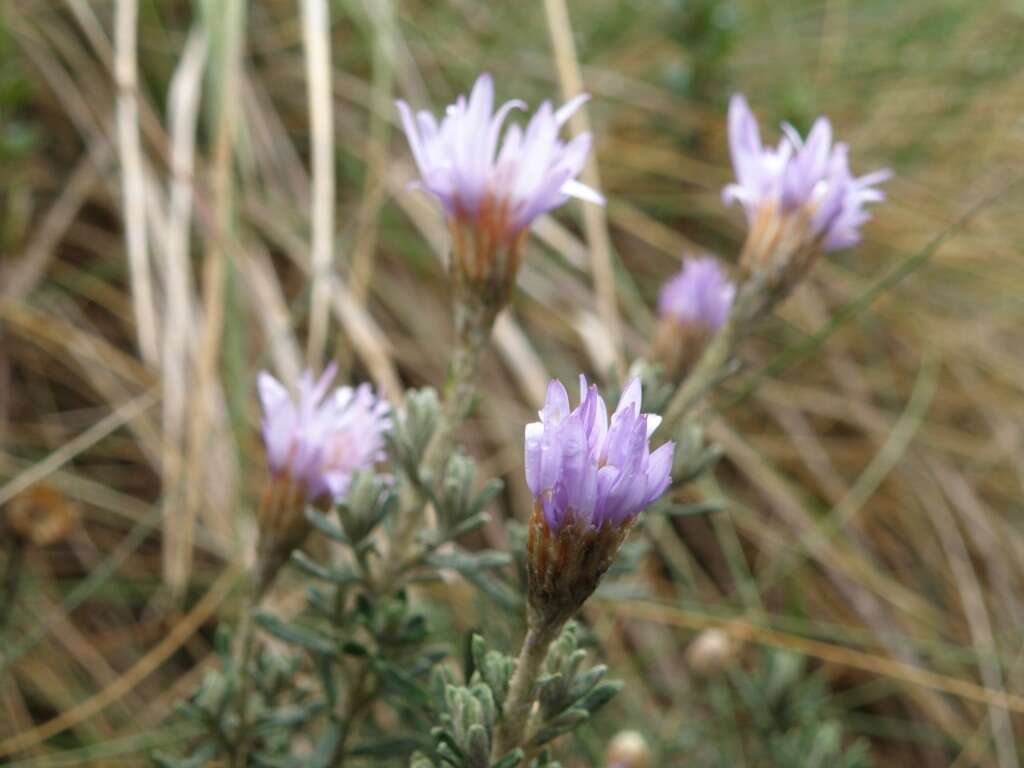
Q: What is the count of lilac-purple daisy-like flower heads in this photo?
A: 5